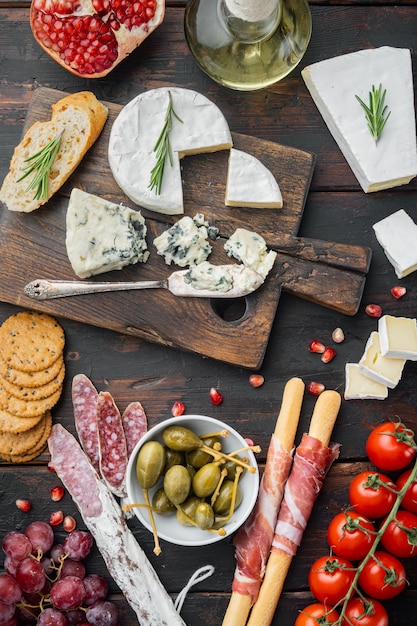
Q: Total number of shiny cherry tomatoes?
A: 9